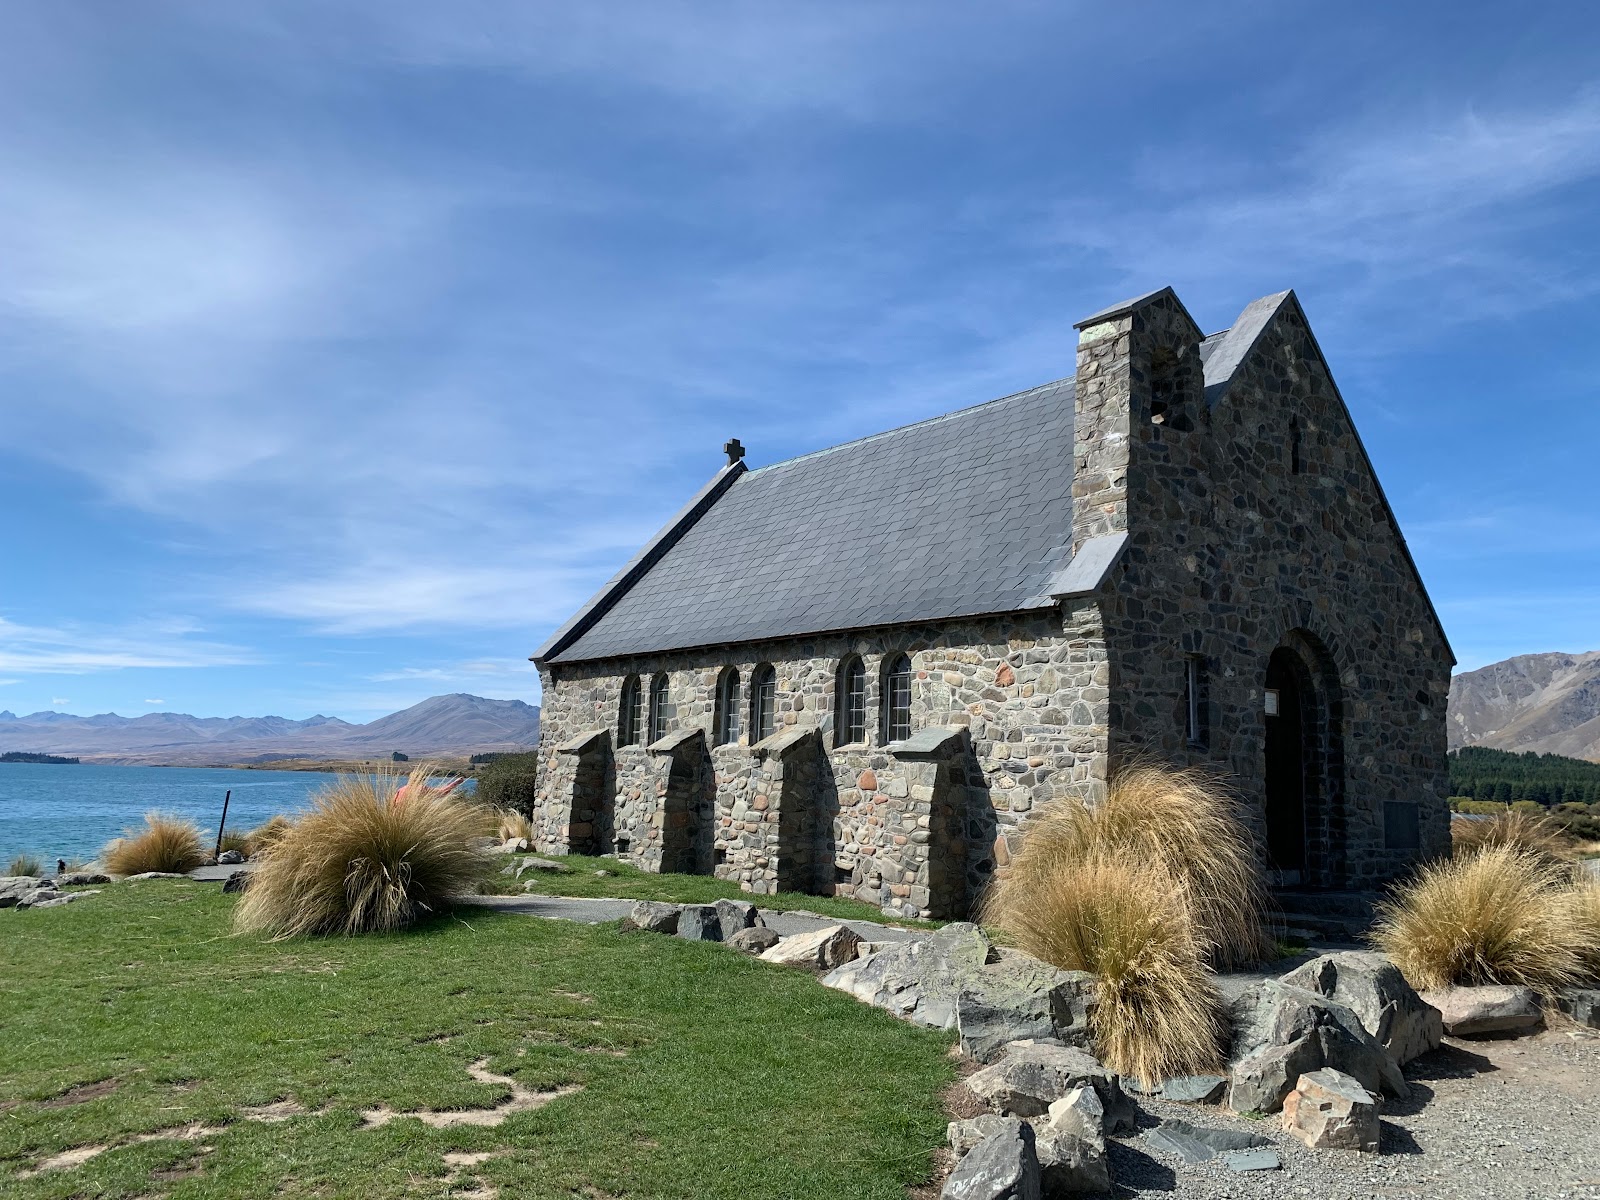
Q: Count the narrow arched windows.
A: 6